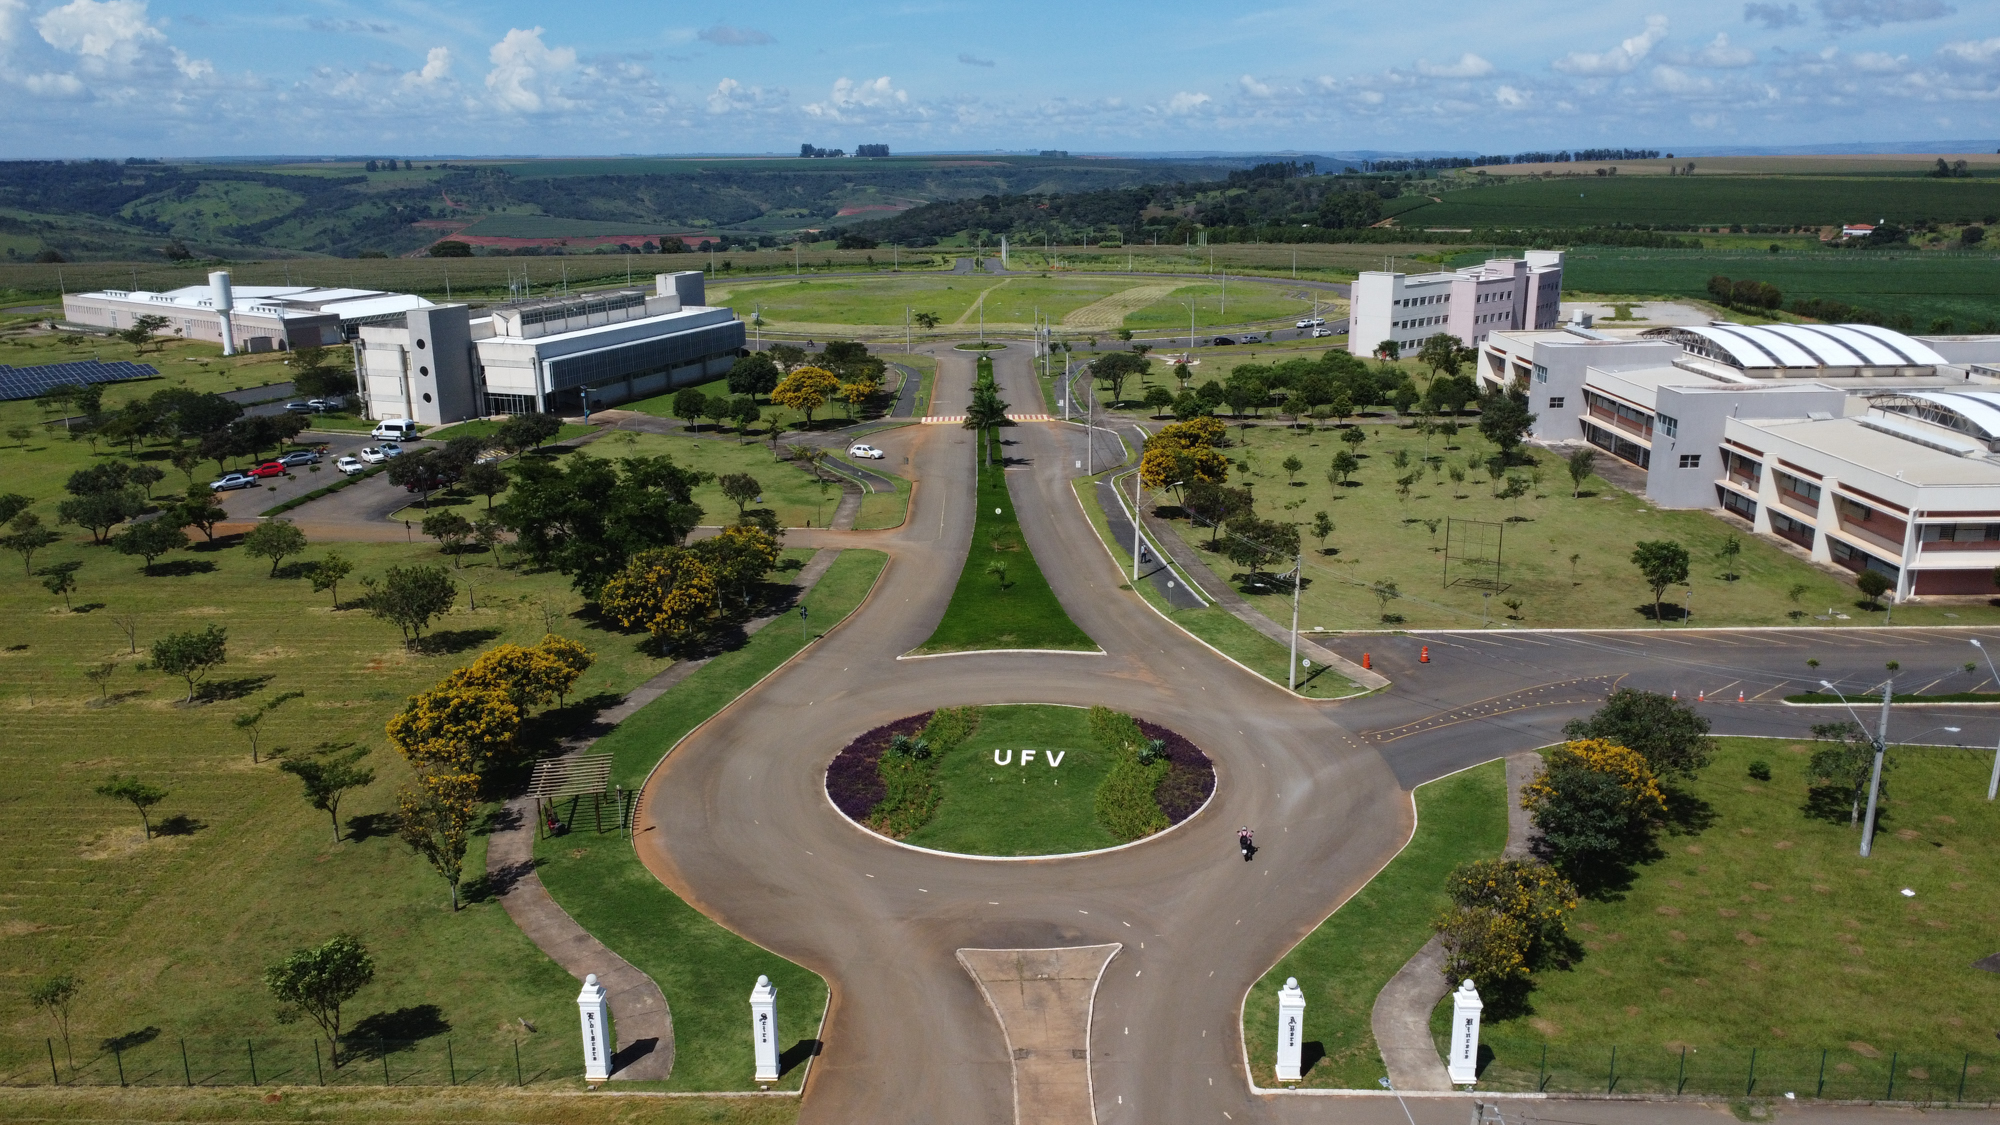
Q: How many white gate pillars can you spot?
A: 4